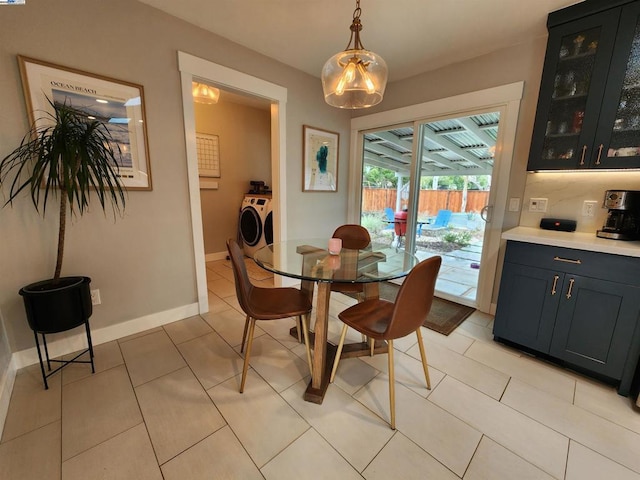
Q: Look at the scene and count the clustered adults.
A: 0